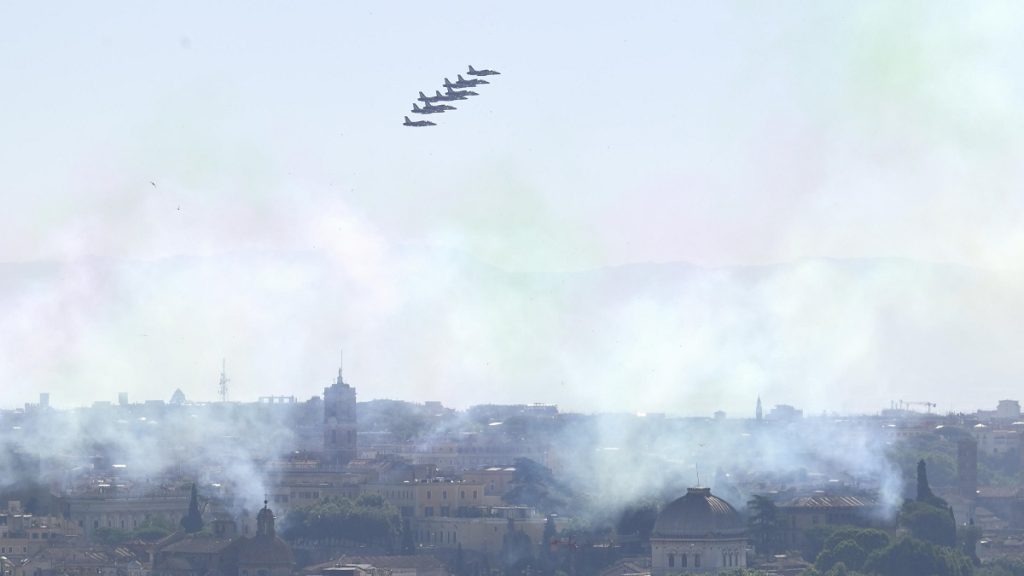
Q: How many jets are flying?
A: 9